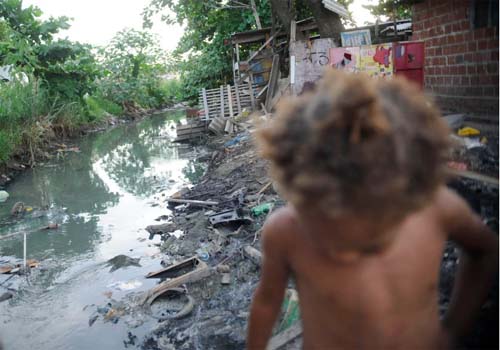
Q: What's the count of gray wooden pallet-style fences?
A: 1